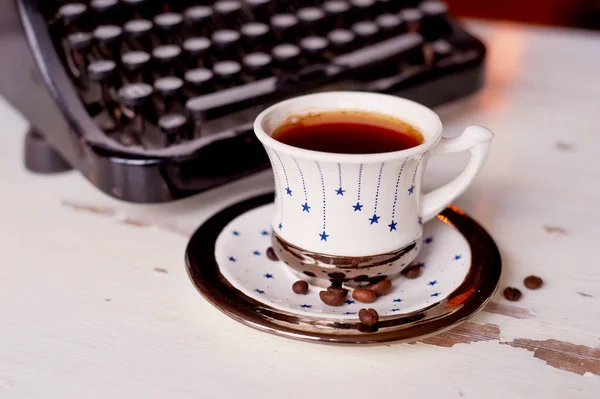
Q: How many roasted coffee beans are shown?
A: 10